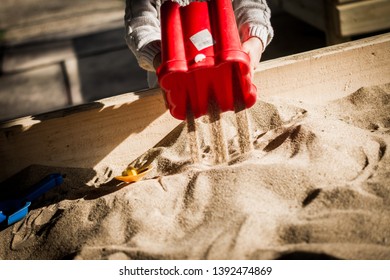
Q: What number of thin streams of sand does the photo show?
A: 3